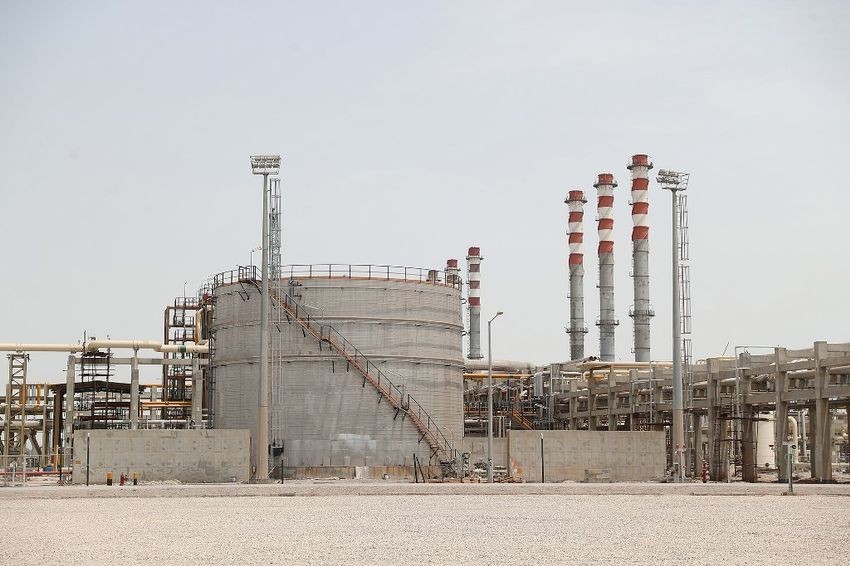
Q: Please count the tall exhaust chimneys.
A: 5